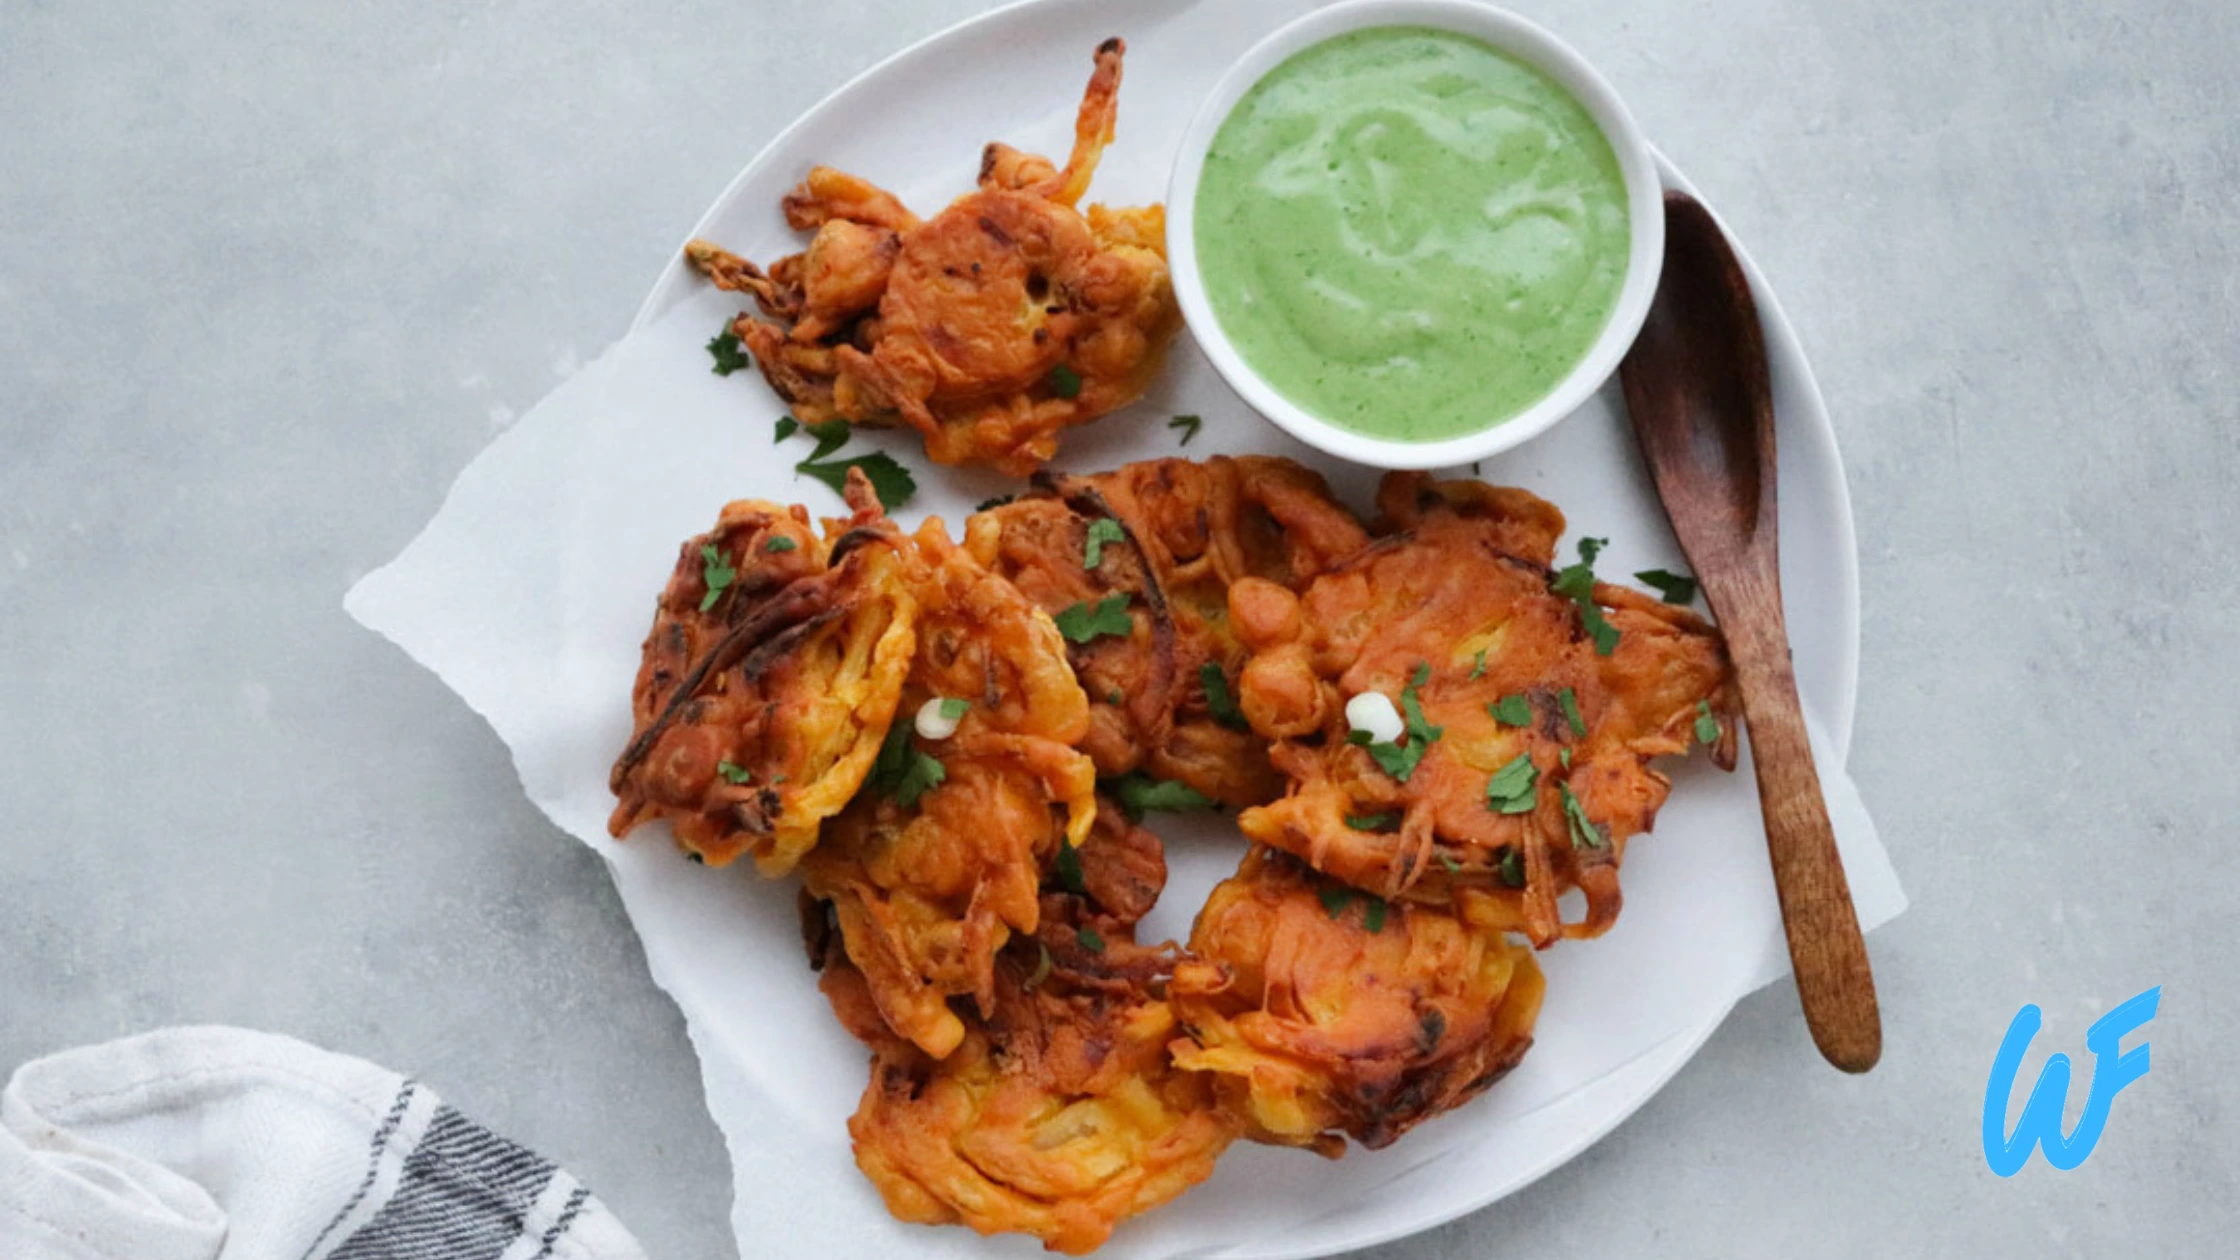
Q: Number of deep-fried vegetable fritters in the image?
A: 7